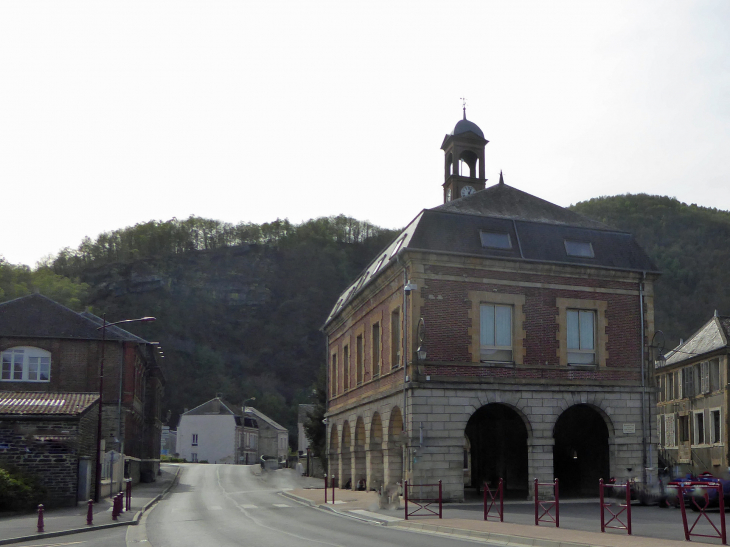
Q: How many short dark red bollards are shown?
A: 5